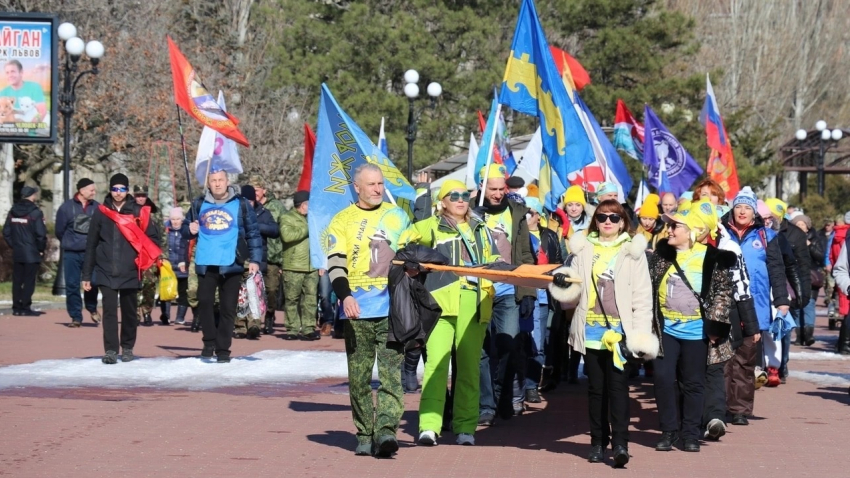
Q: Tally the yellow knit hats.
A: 2